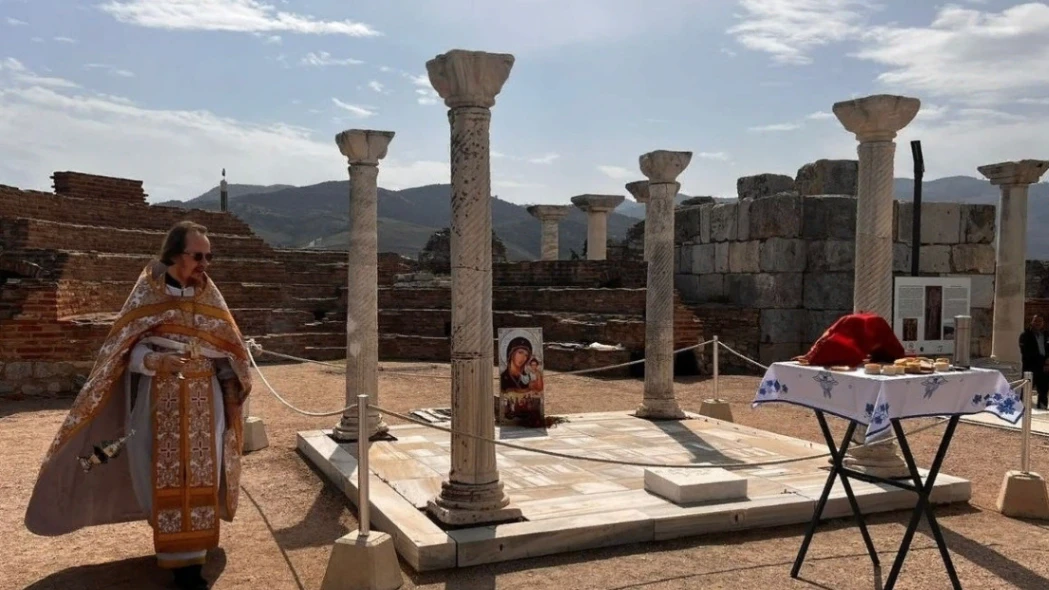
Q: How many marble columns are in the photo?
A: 8